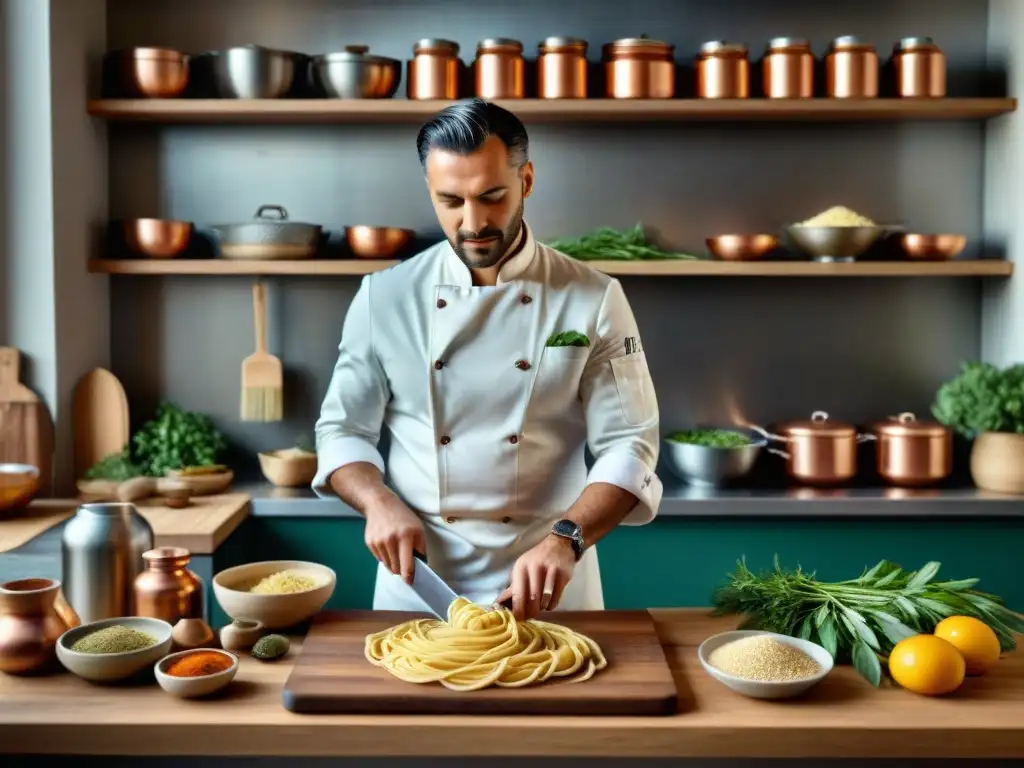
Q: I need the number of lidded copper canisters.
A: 8